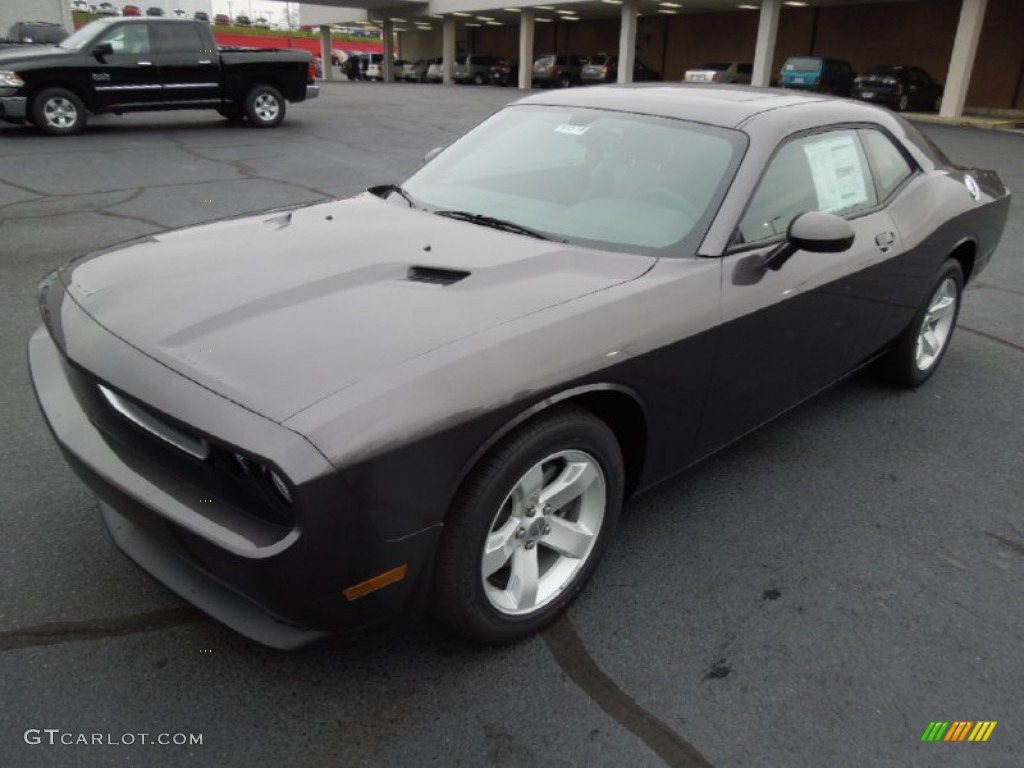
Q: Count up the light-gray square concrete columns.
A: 7